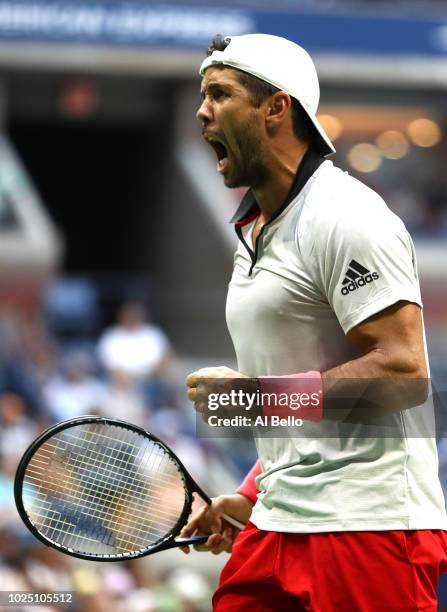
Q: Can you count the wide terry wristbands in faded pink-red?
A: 2